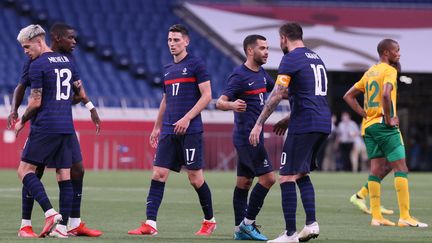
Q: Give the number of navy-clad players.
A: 5